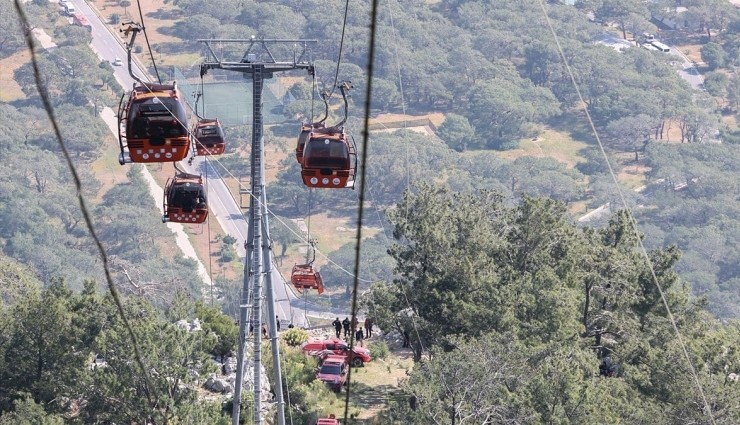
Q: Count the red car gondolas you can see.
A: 6